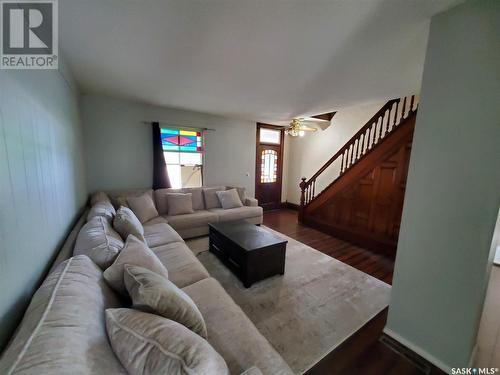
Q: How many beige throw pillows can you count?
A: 7